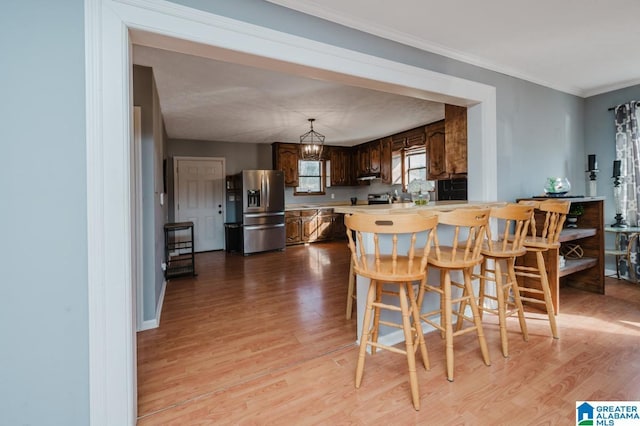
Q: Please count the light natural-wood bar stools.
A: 4